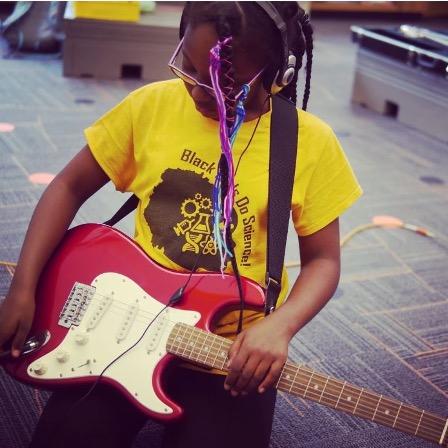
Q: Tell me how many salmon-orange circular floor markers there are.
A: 3